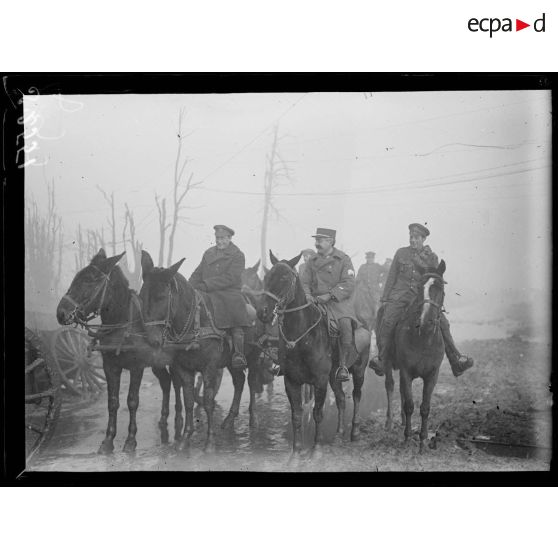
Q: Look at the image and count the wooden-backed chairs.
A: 0